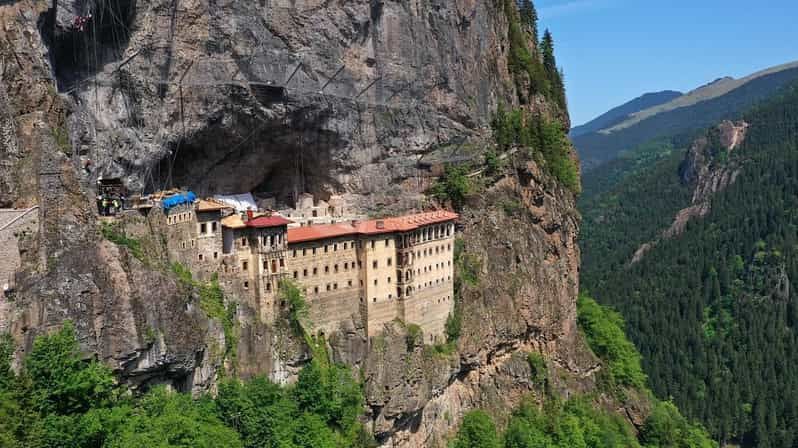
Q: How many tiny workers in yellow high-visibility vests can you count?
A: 2